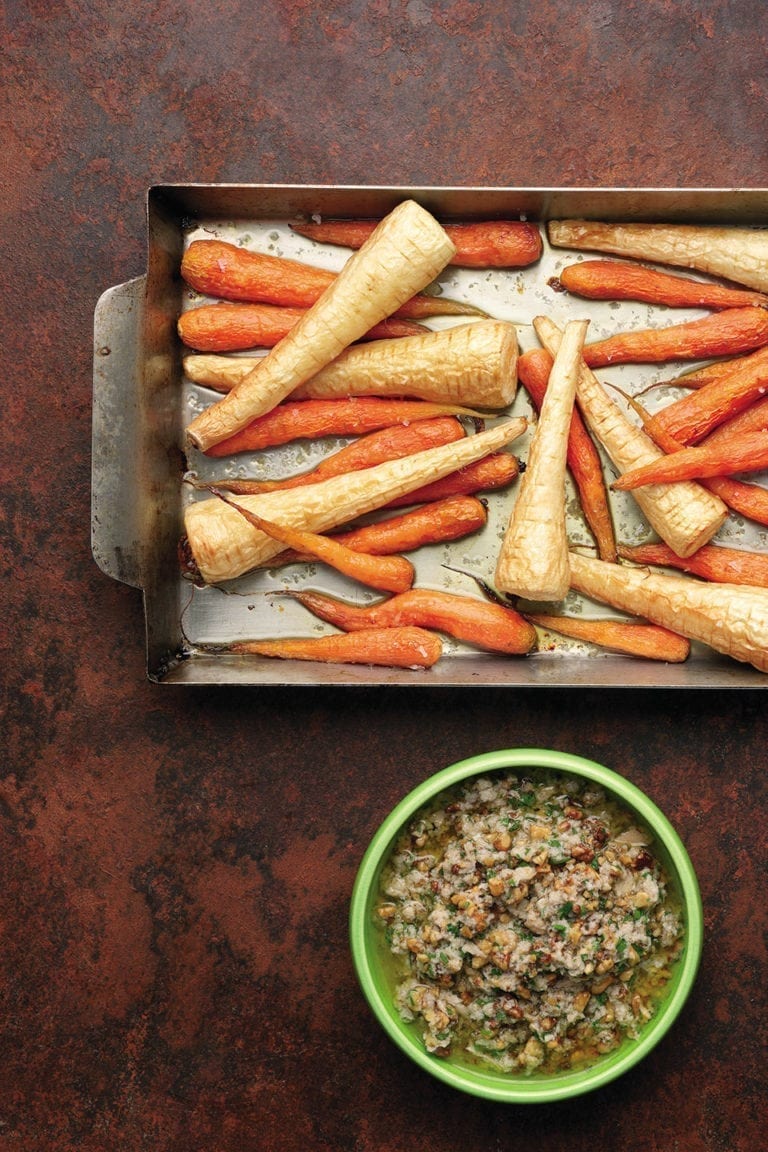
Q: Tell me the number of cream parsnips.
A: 7